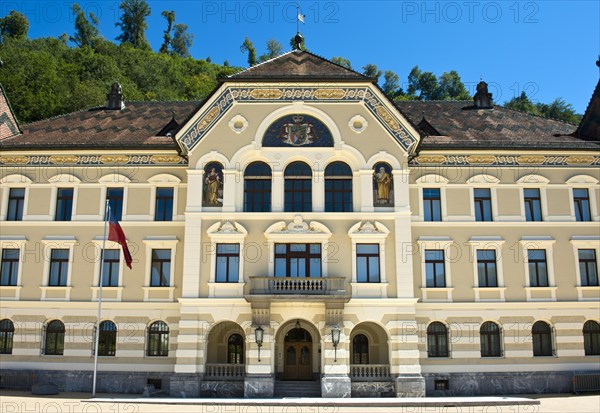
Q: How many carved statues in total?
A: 2